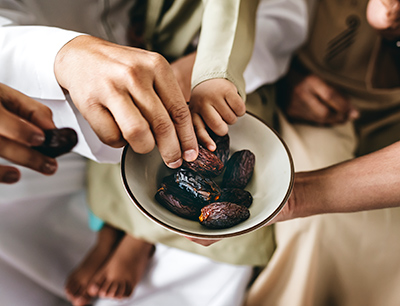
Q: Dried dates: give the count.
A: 8